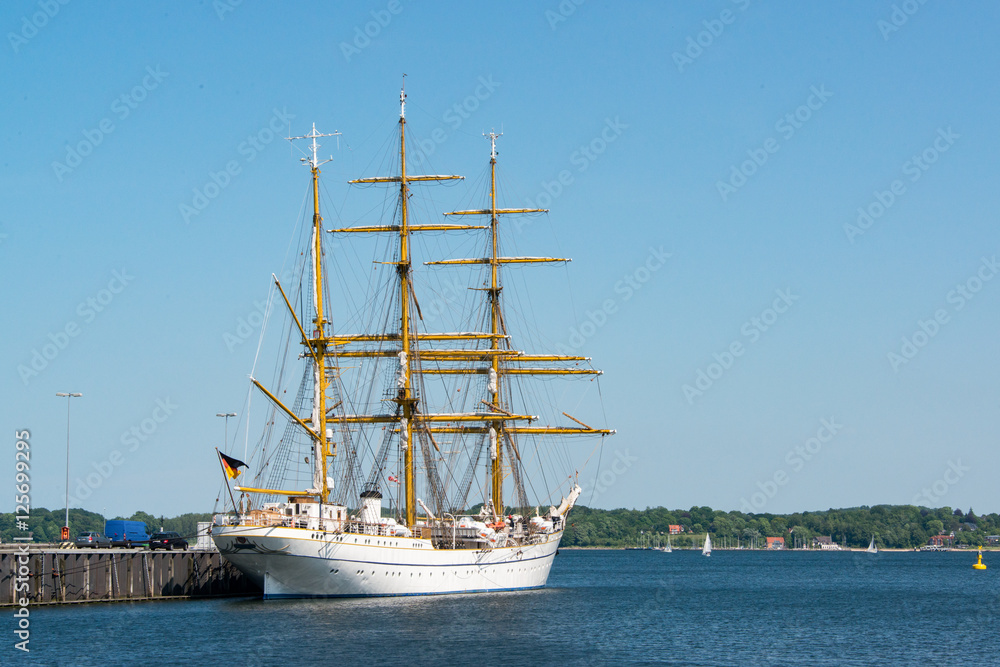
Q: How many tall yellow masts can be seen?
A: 3